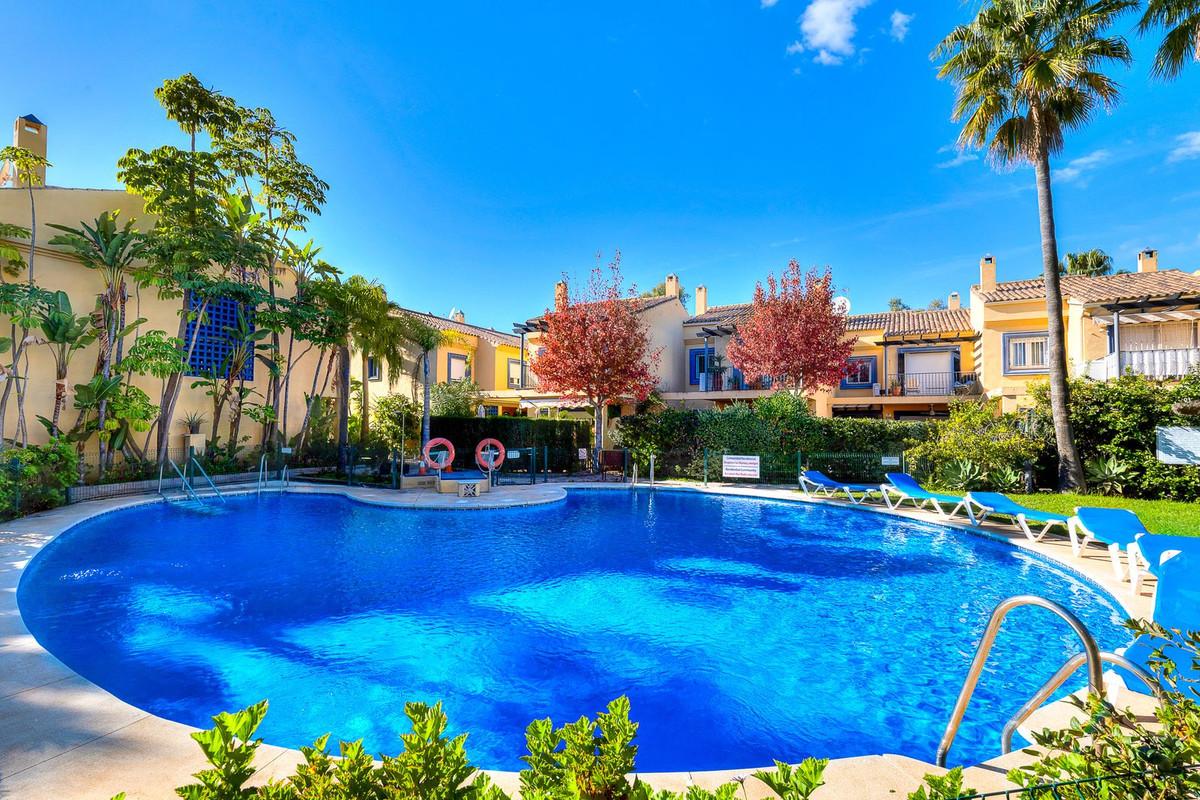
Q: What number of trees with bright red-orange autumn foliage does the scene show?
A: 2